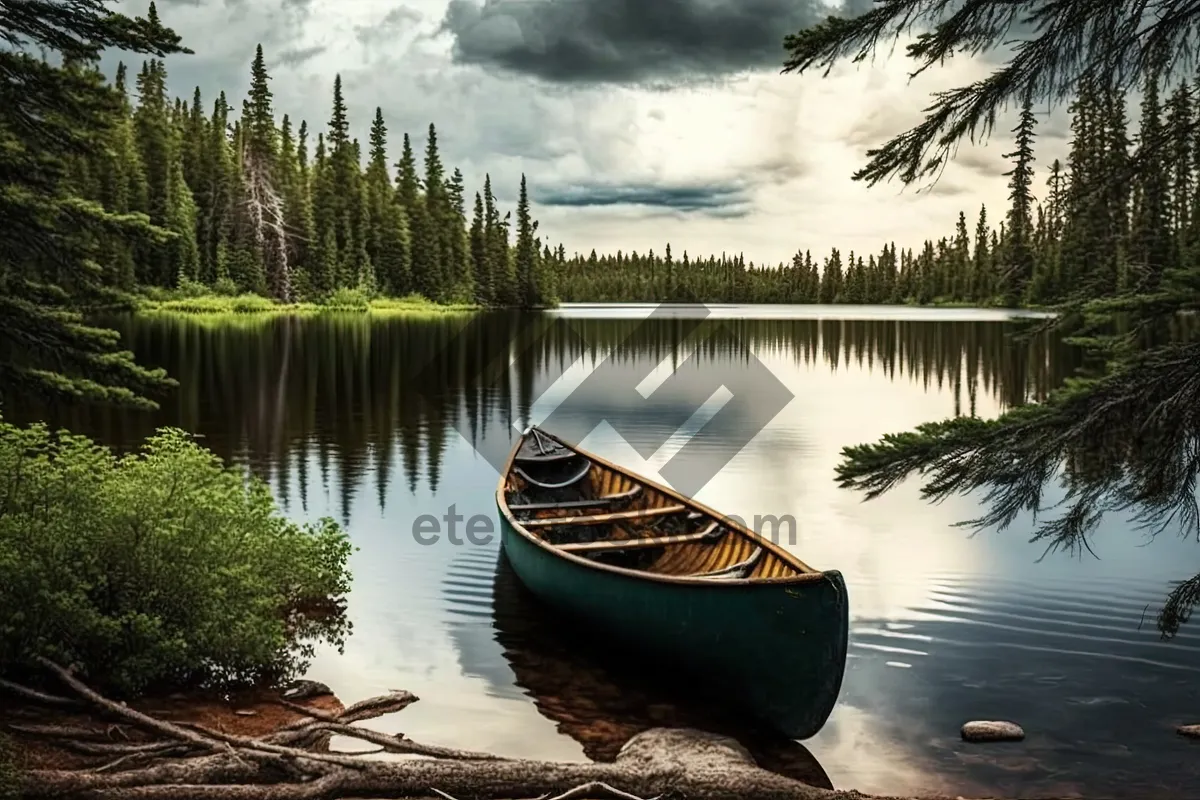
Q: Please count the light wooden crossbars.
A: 2